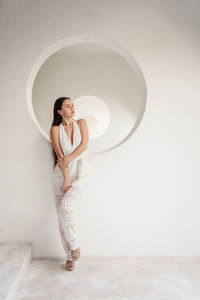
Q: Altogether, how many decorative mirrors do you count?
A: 0